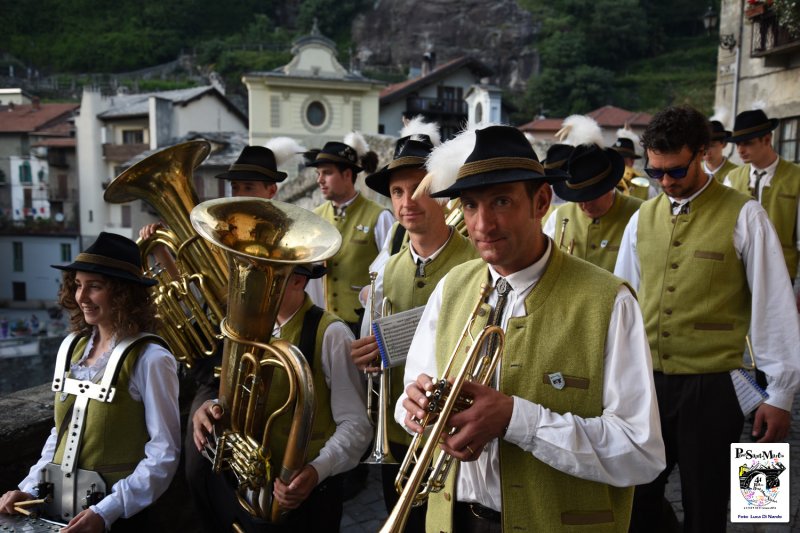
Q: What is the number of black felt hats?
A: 11